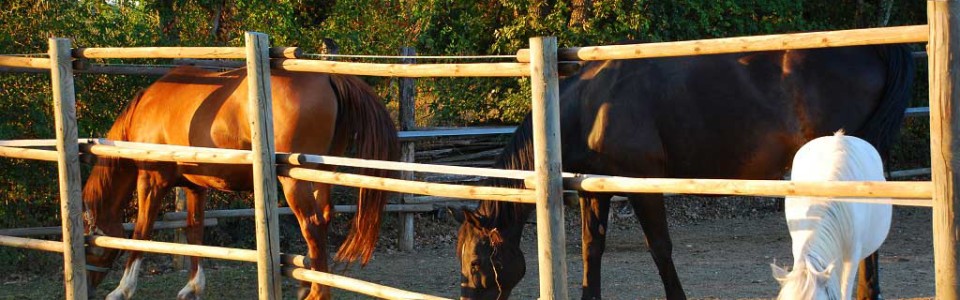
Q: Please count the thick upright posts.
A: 4